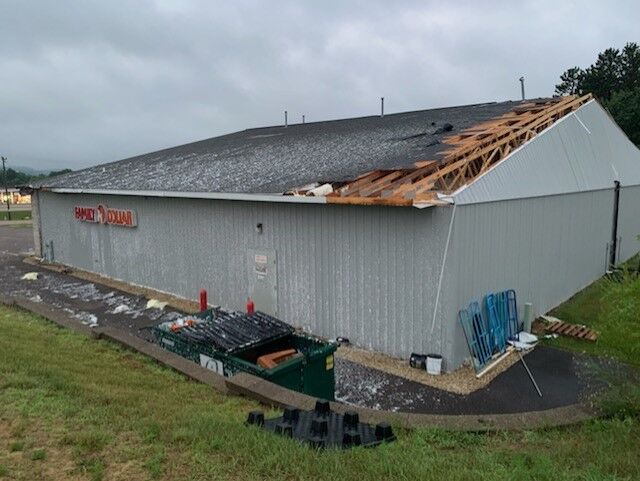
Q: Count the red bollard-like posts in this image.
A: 2